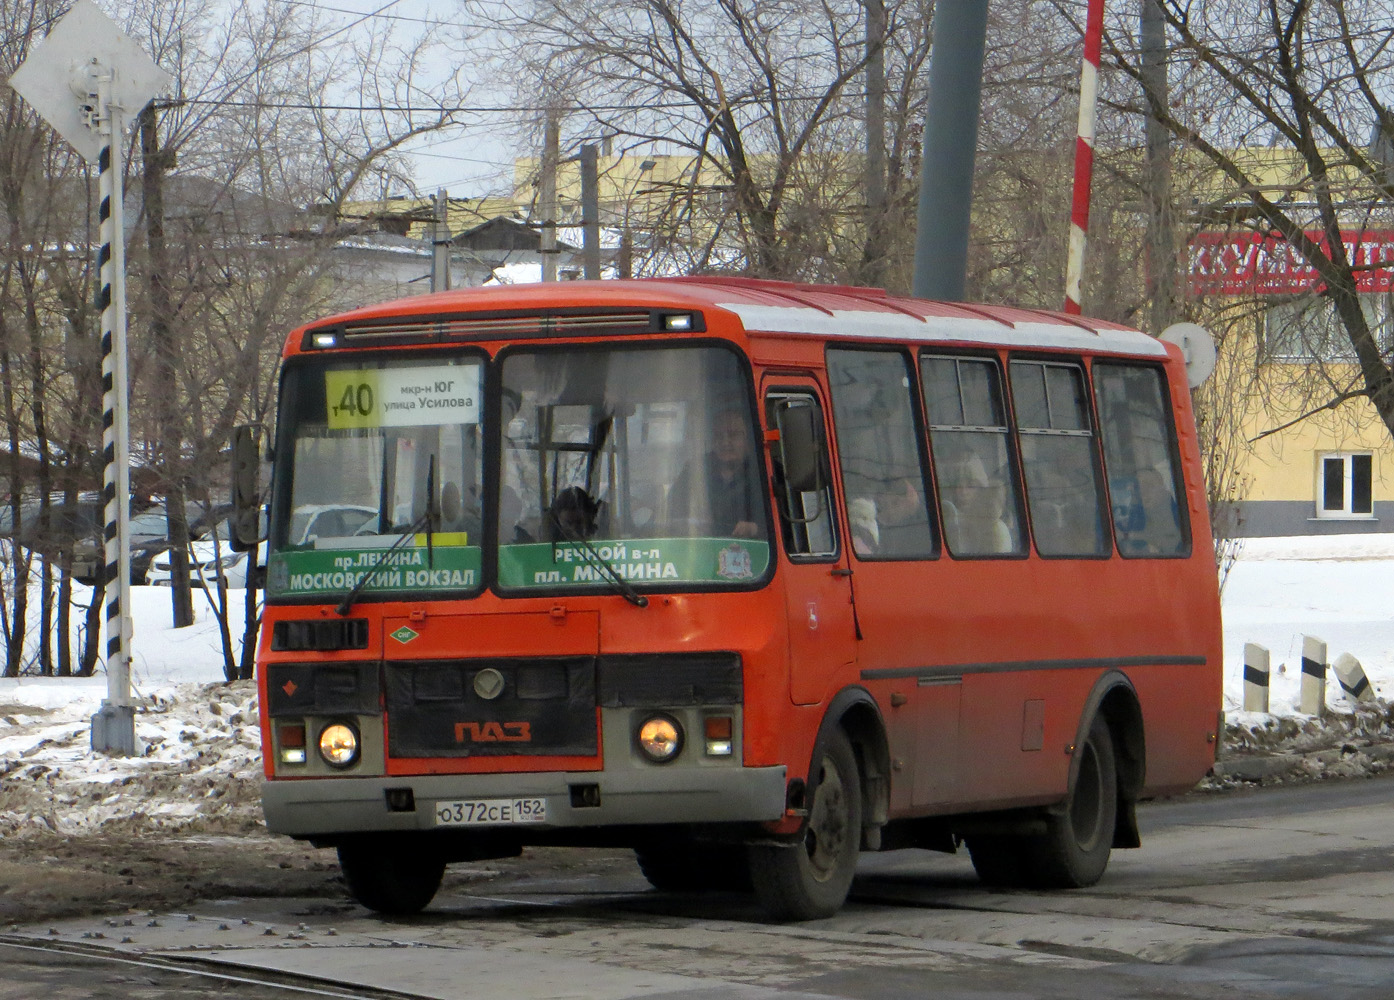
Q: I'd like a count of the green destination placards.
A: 2